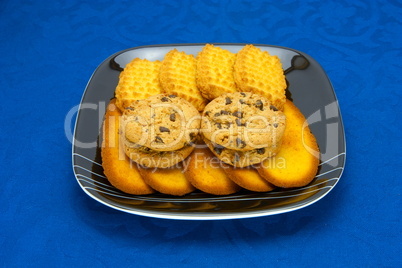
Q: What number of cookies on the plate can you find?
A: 13